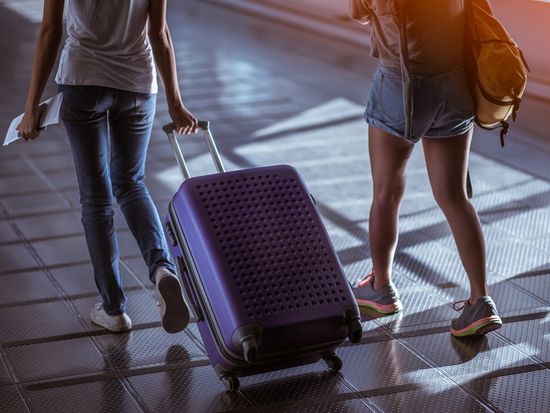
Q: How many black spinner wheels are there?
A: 4